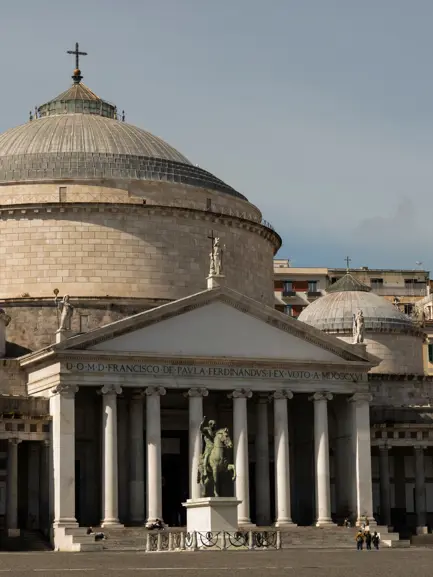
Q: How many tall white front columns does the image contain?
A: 8